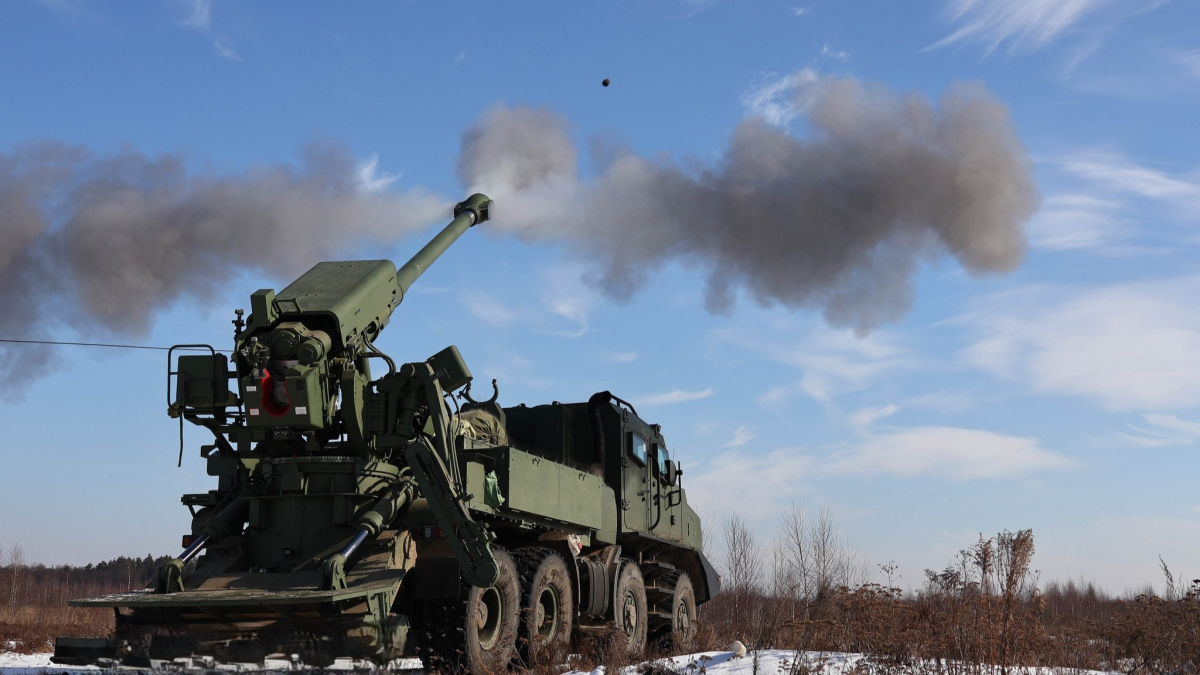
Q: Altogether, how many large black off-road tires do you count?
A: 4